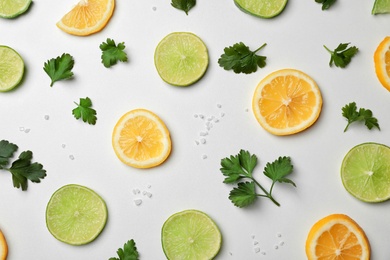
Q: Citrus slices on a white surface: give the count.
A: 14